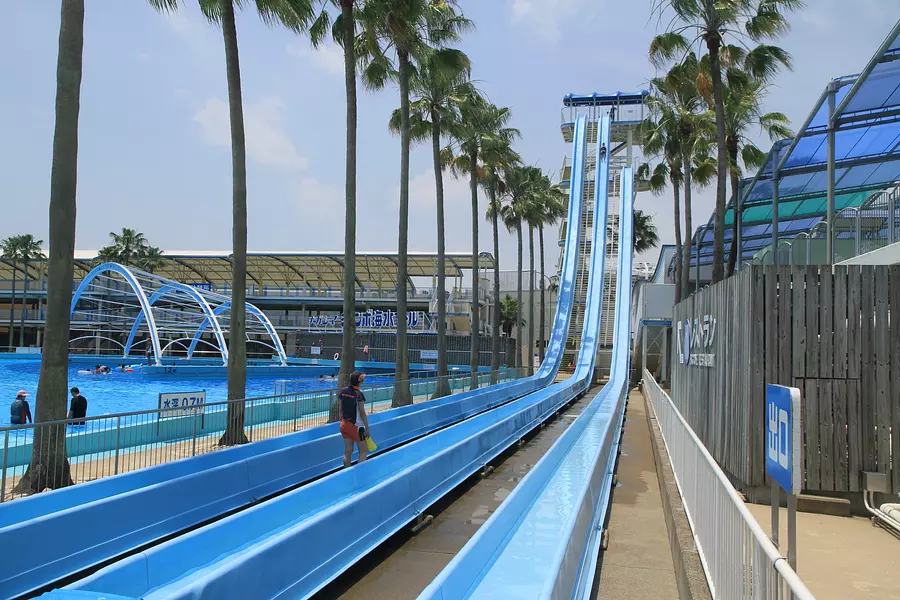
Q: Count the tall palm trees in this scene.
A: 14